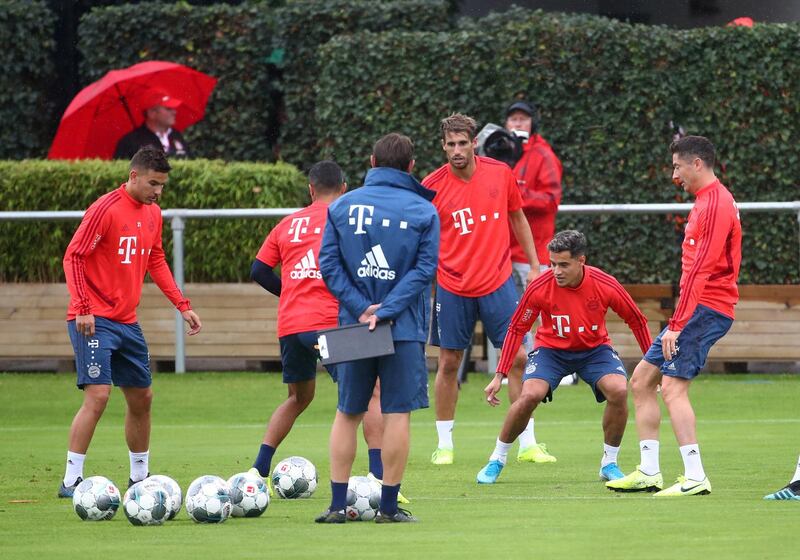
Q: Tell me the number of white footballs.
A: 7